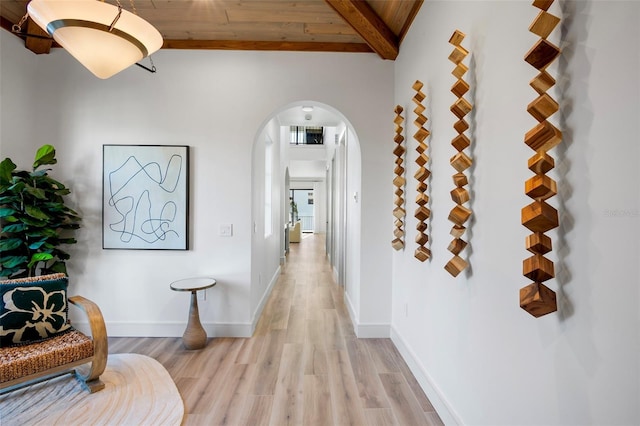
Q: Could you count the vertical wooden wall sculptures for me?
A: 4